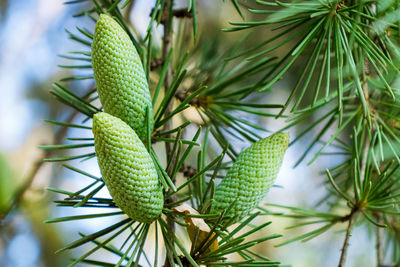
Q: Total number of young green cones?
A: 3